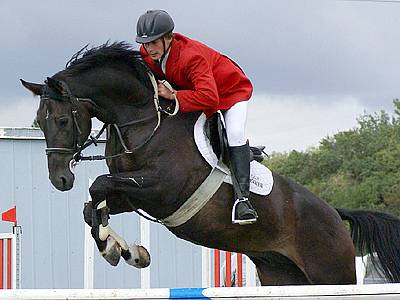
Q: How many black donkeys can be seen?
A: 0